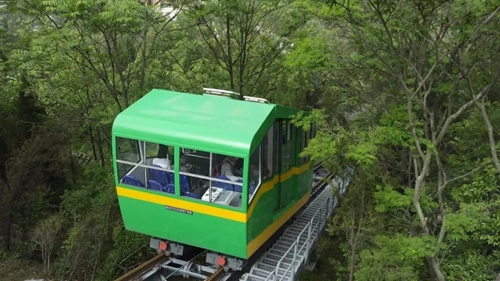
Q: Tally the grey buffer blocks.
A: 2